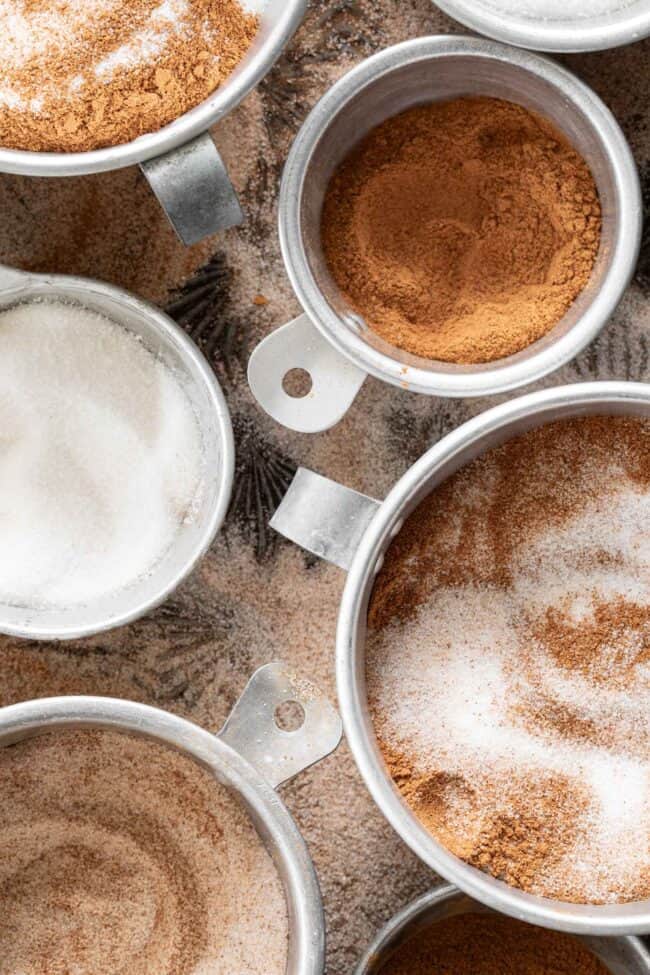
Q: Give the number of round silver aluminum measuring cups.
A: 7